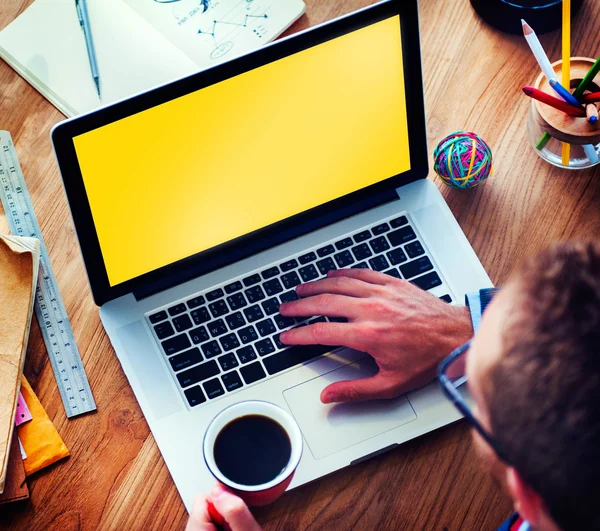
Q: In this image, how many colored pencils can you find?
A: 7